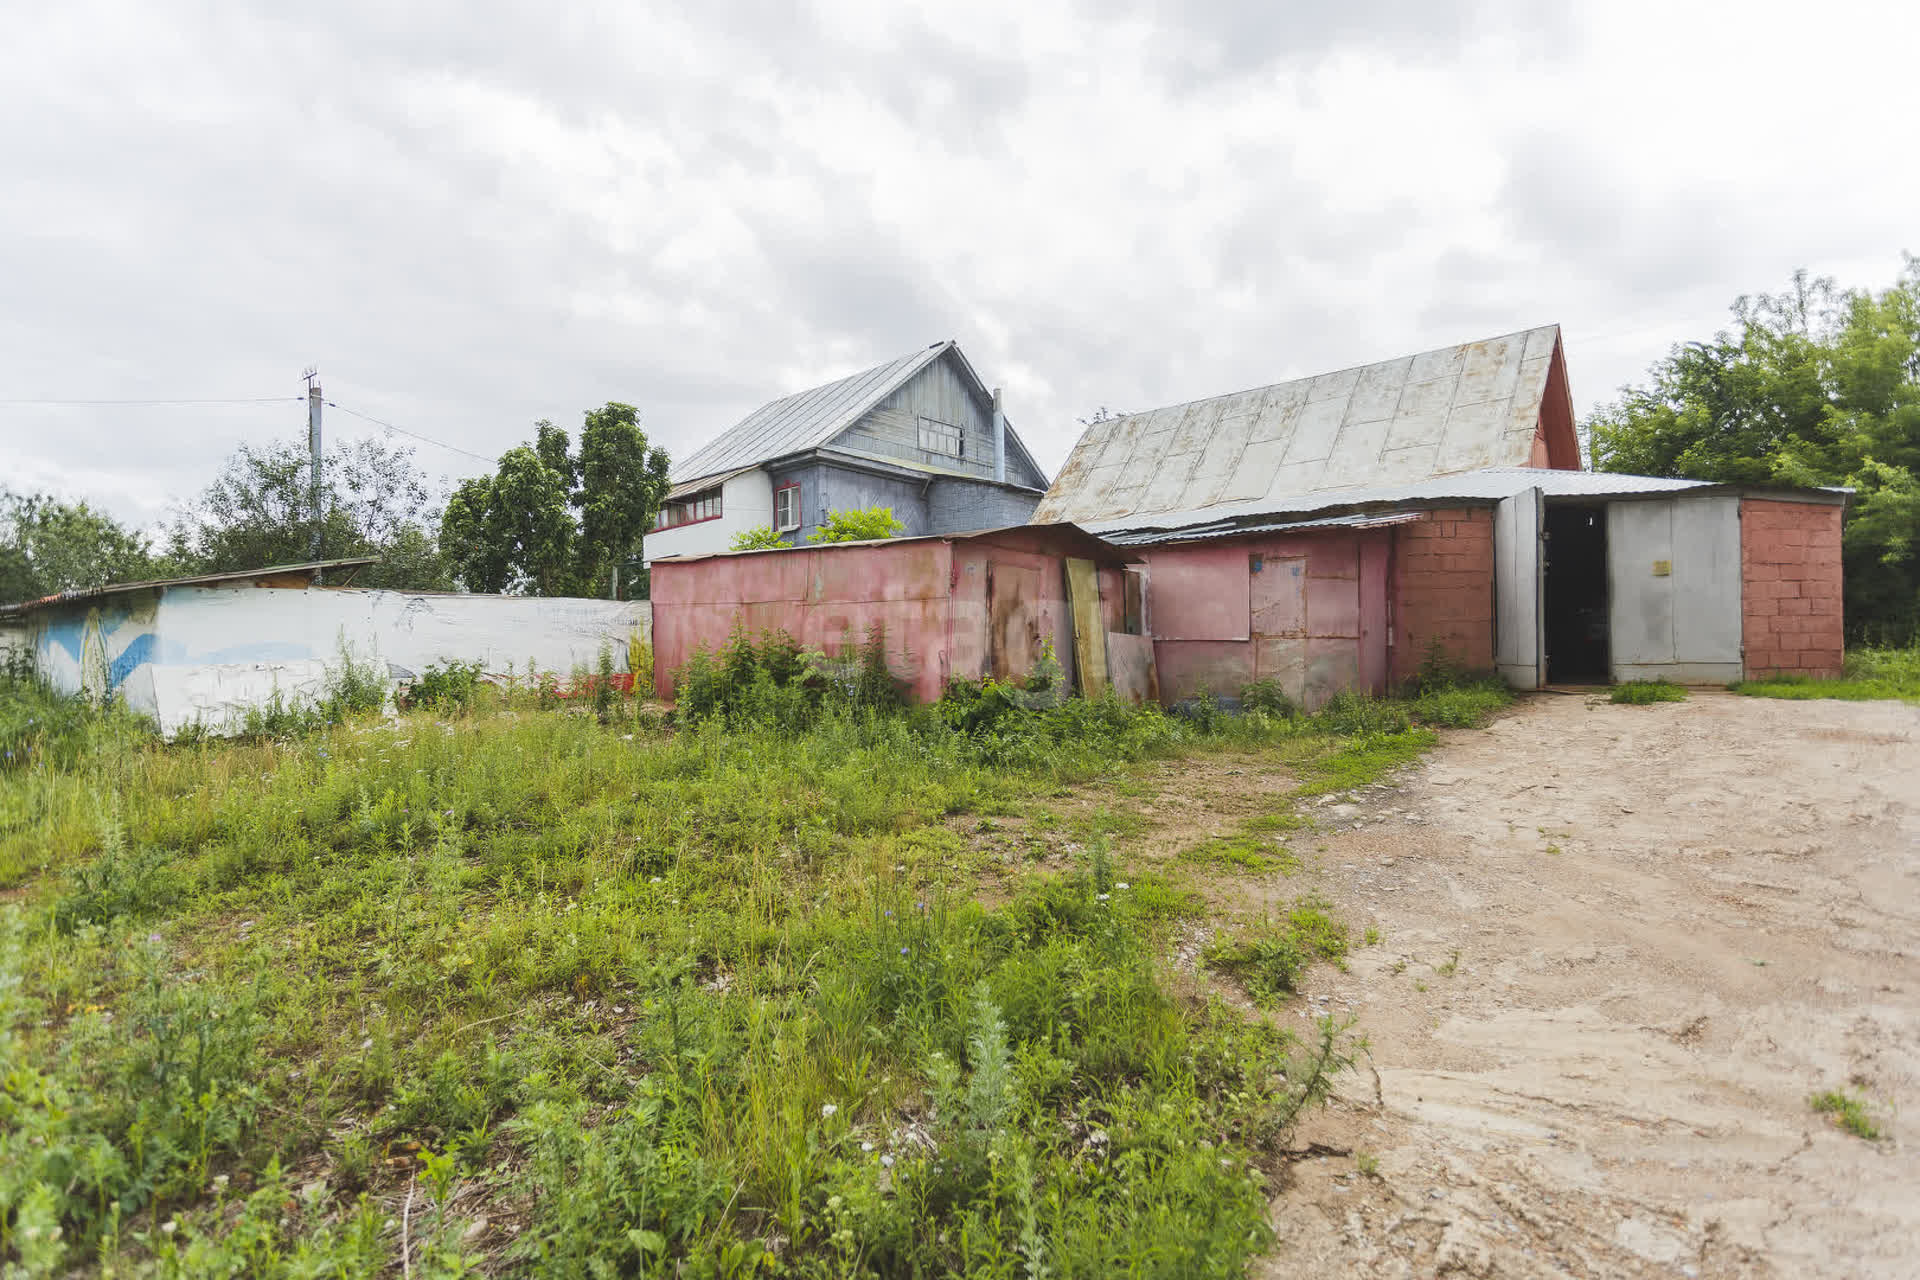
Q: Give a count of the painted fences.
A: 1